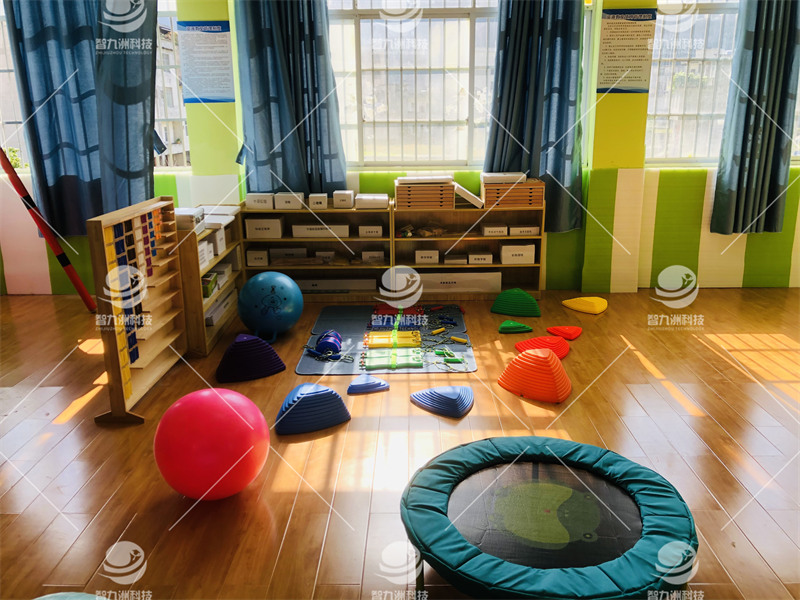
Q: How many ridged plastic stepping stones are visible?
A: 10